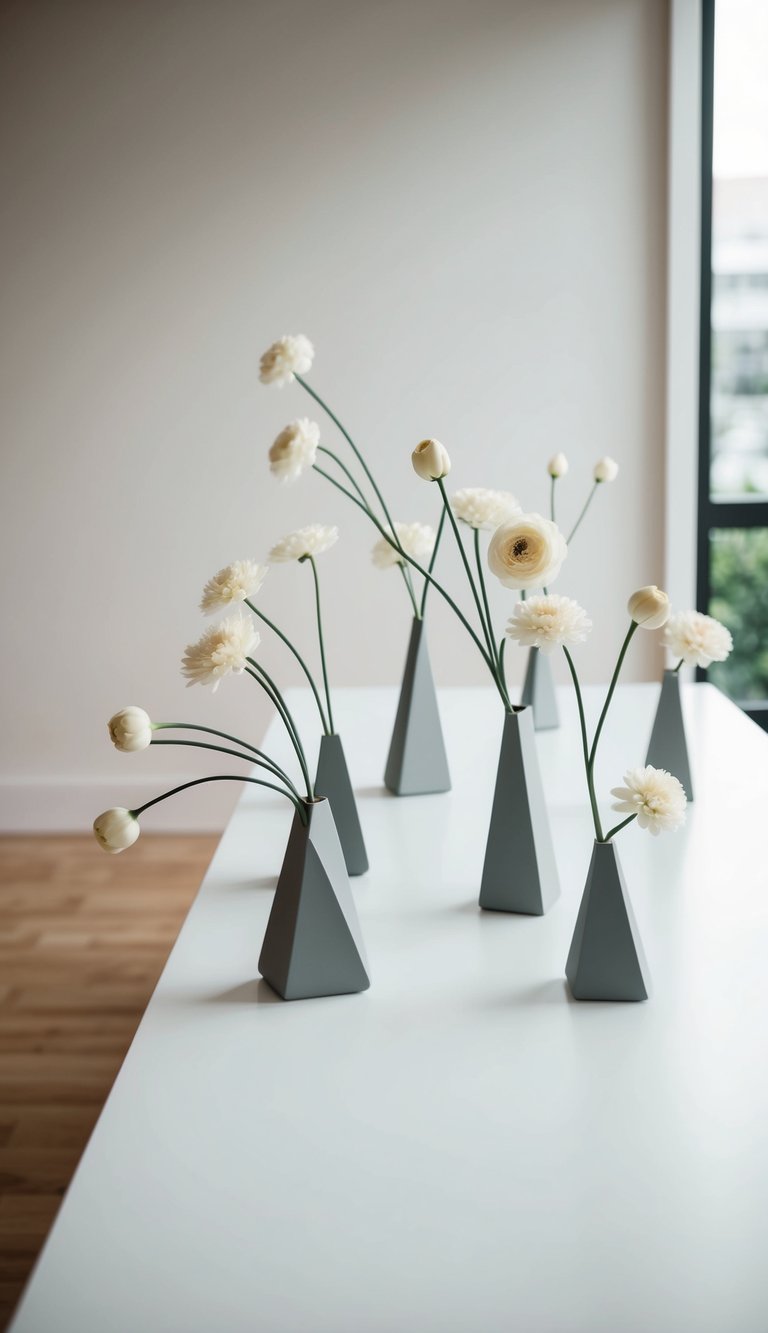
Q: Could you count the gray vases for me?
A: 7